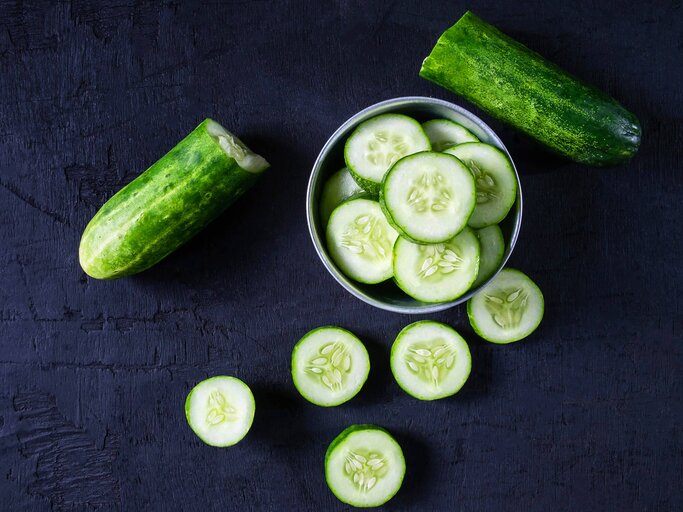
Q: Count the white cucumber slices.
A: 13